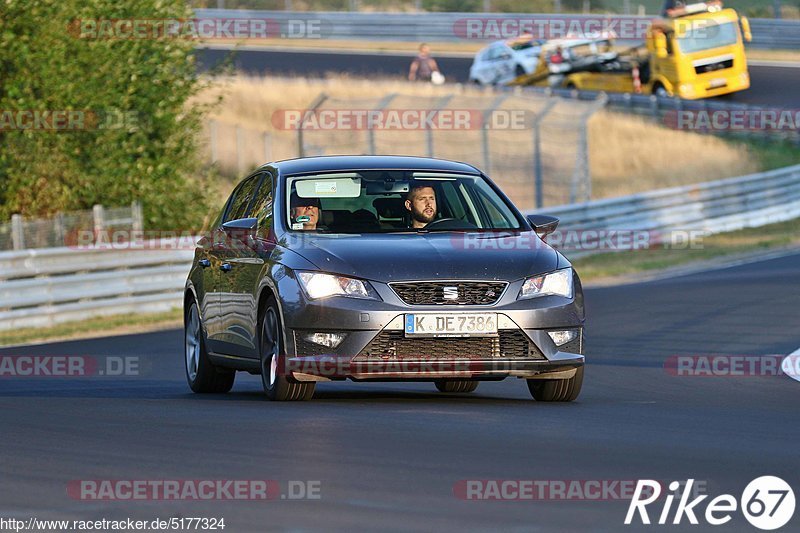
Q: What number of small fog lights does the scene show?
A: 2